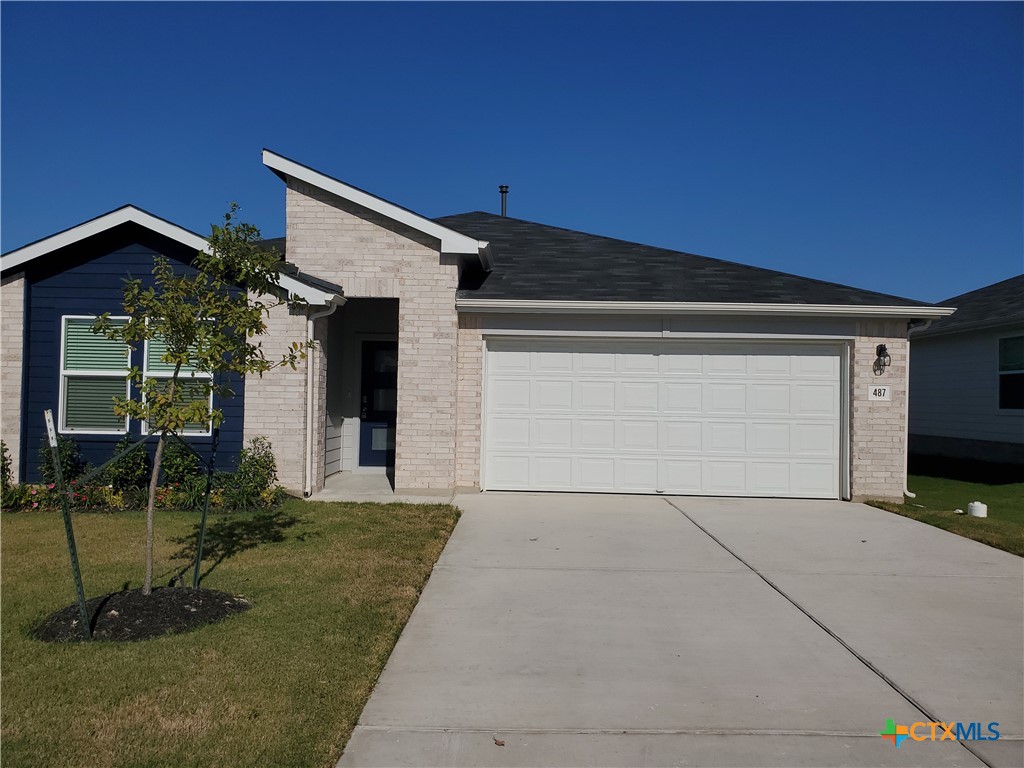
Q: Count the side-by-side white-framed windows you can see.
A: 2